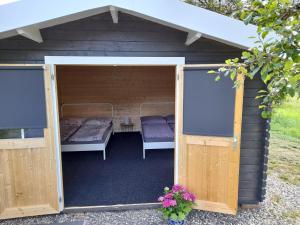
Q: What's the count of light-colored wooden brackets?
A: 3